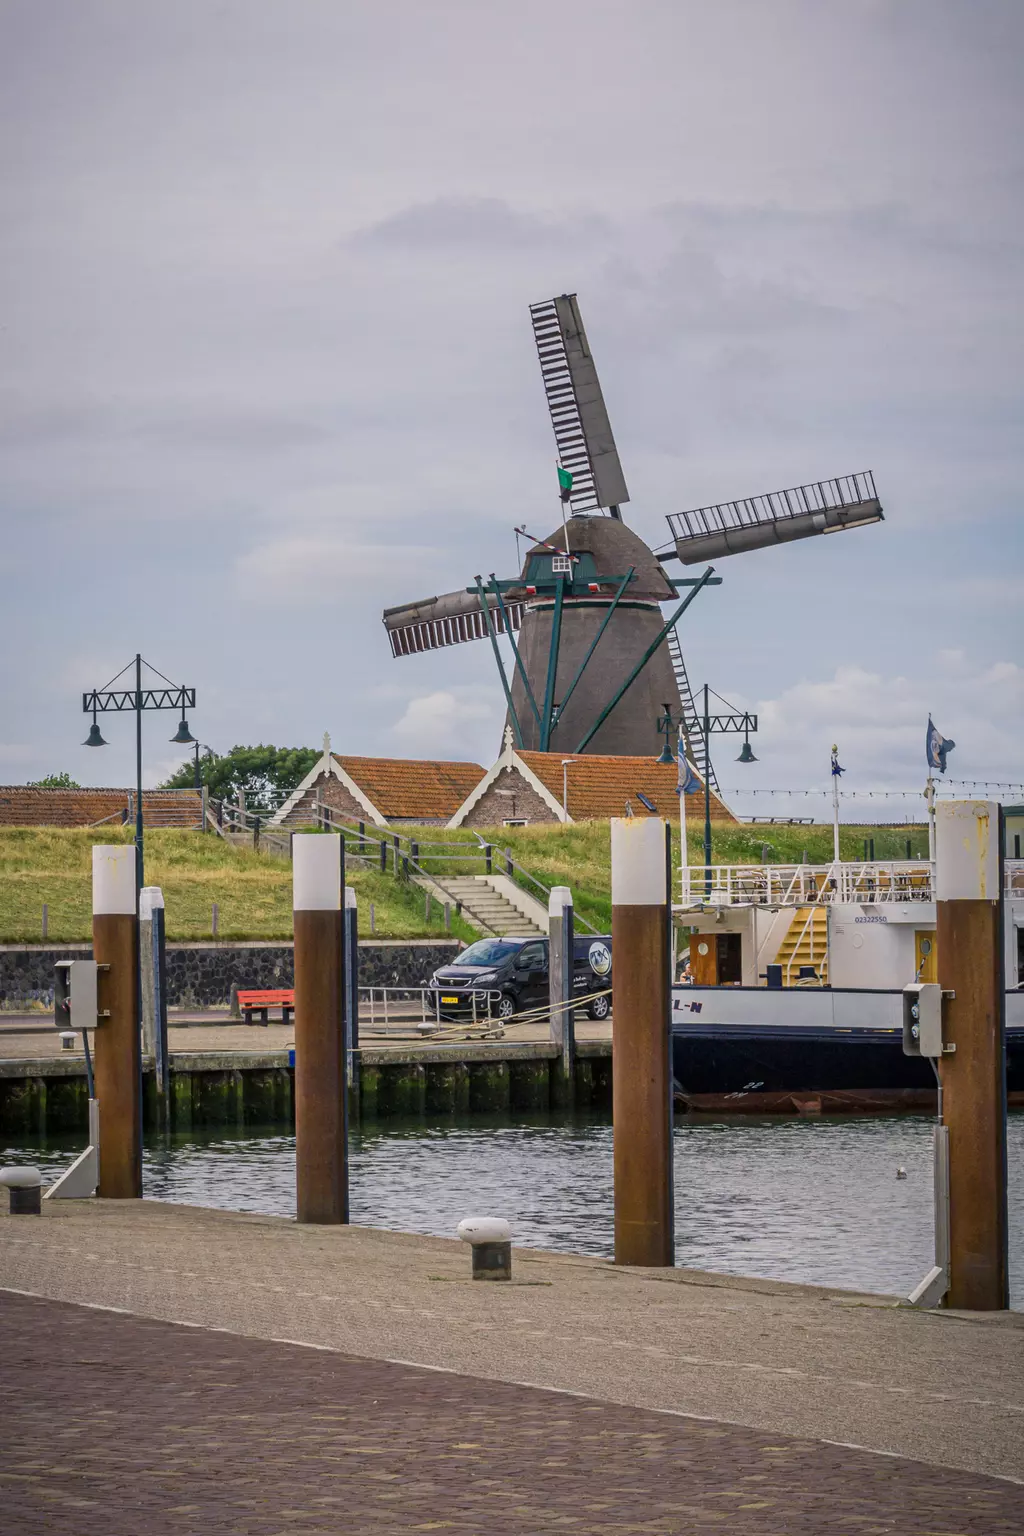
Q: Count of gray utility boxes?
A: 2